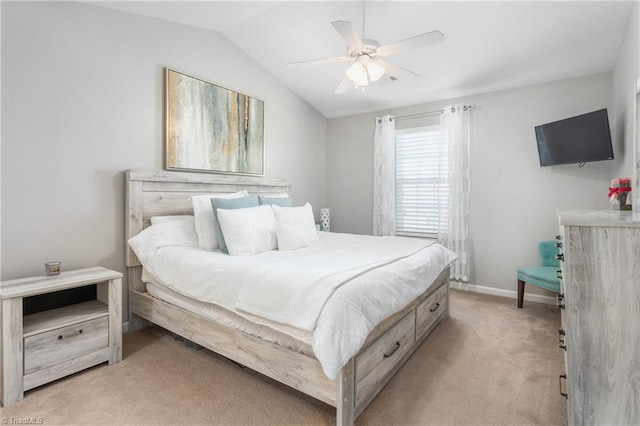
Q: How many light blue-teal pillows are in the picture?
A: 2